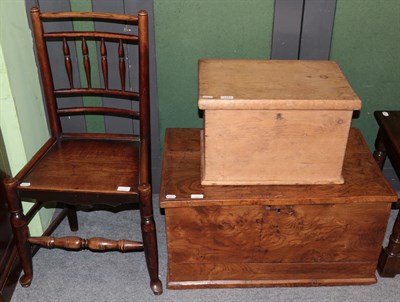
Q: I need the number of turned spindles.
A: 4